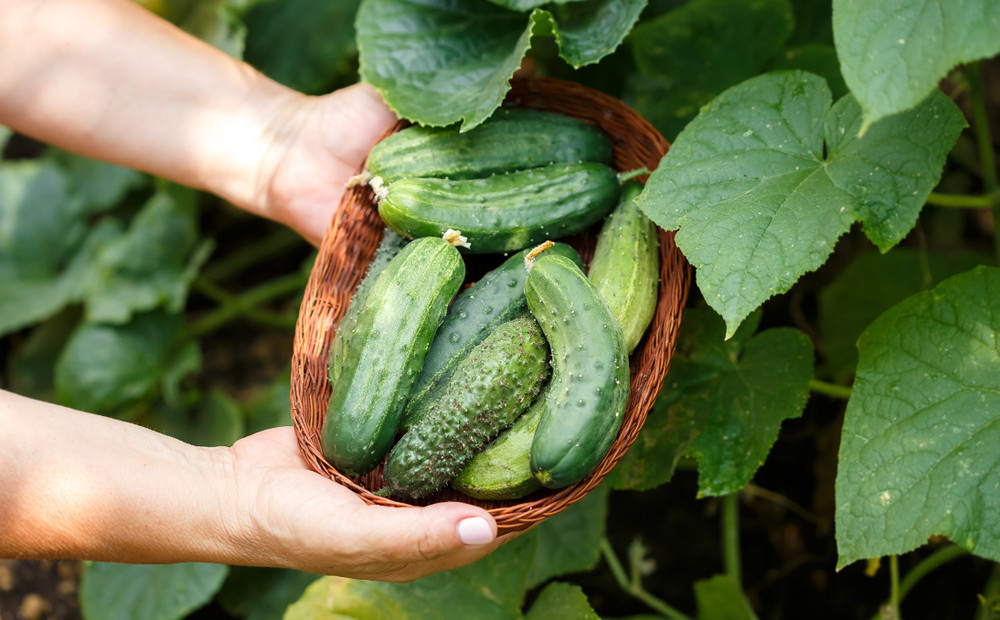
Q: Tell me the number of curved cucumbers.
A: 1